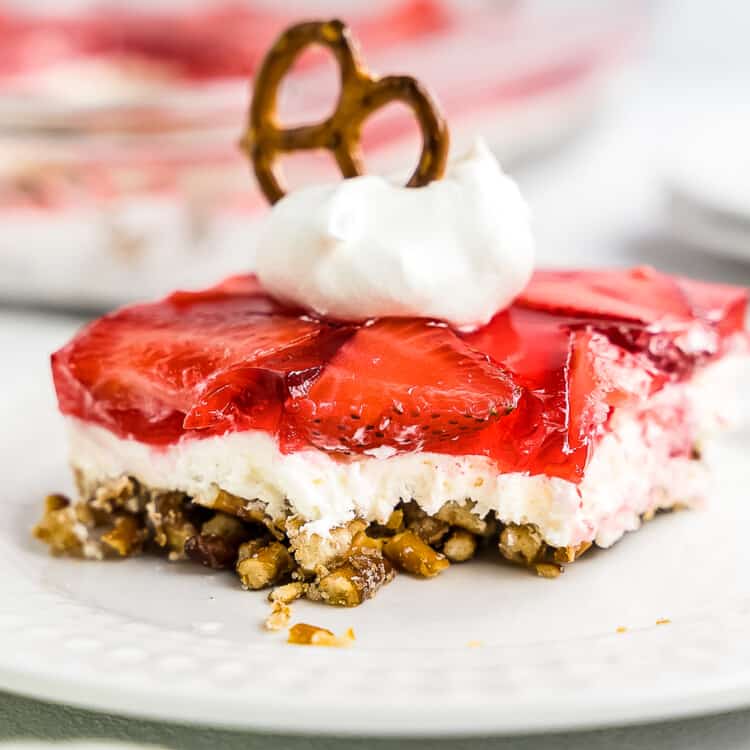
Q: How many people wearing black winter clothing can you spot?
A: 0